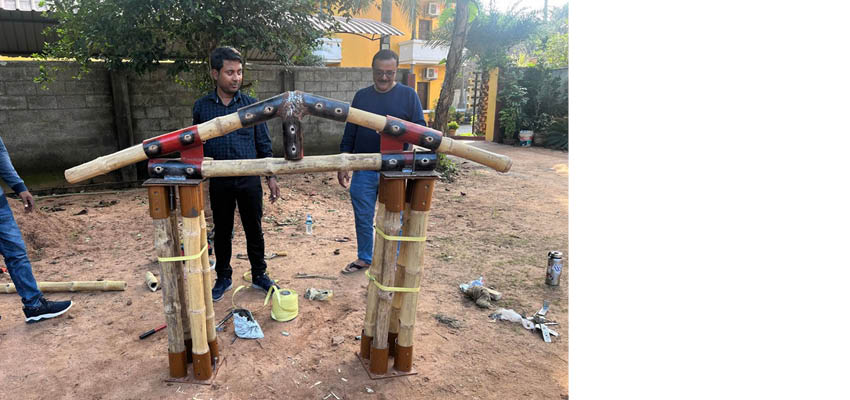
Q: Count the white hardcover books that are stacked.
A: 0